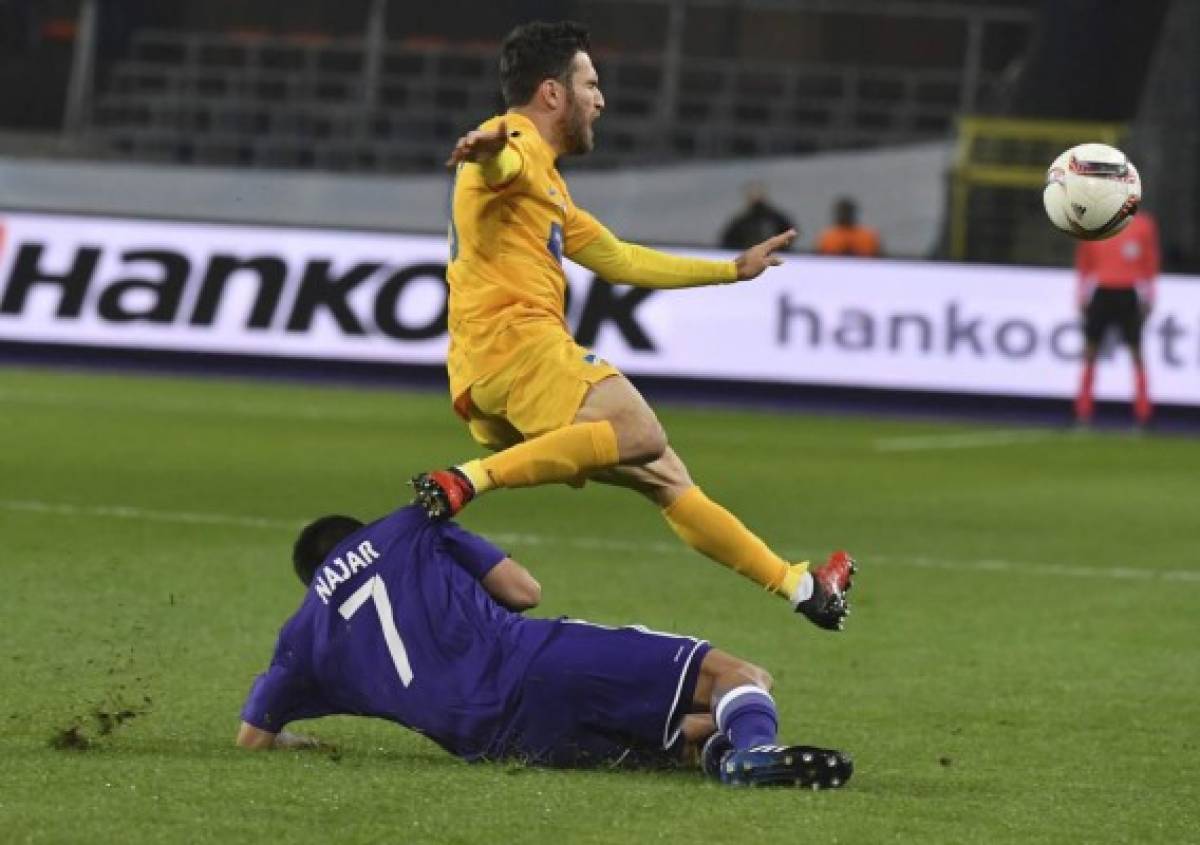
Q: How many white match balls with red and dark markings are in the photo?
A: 1